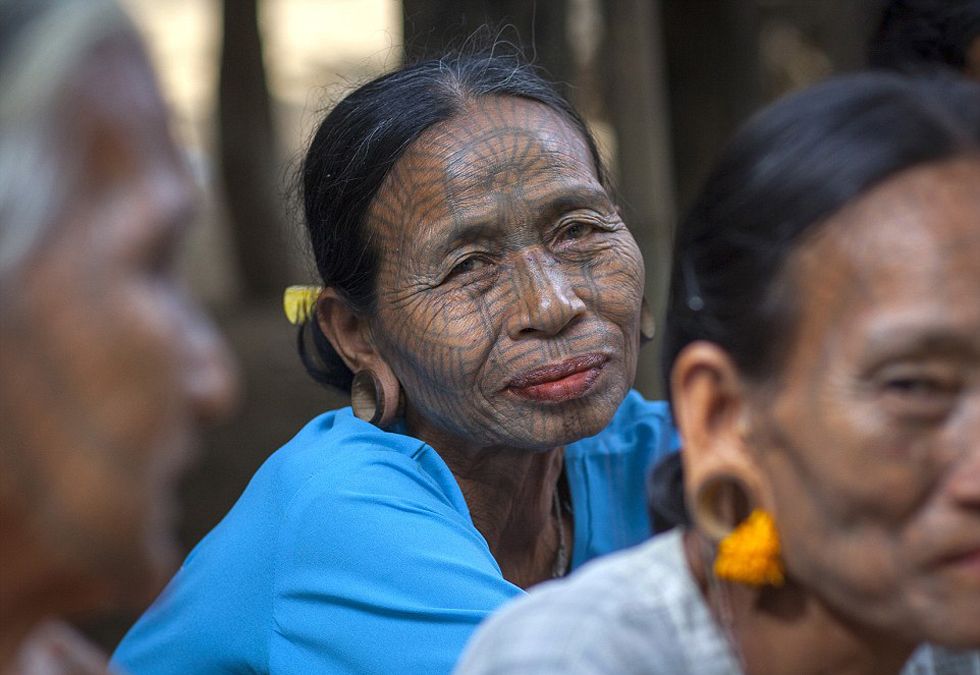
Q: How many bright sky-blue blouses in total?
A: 1